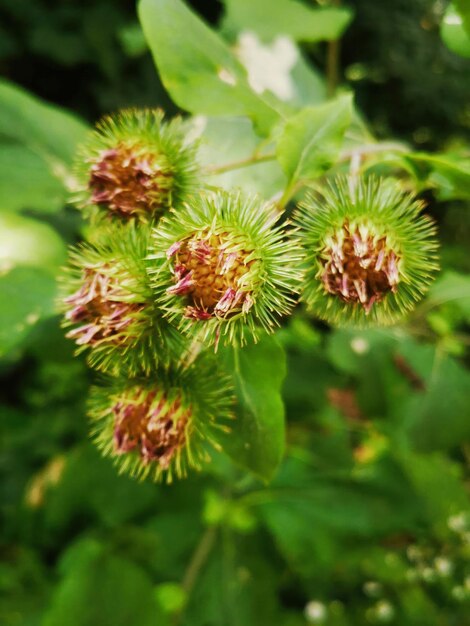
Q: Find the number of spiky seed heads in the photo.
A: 5